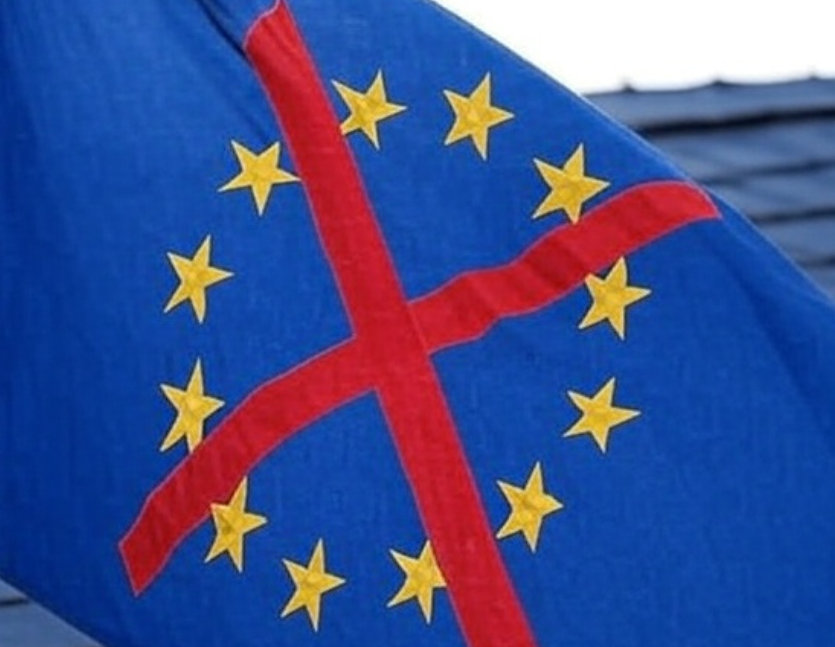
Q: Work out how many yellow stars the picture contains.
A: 12